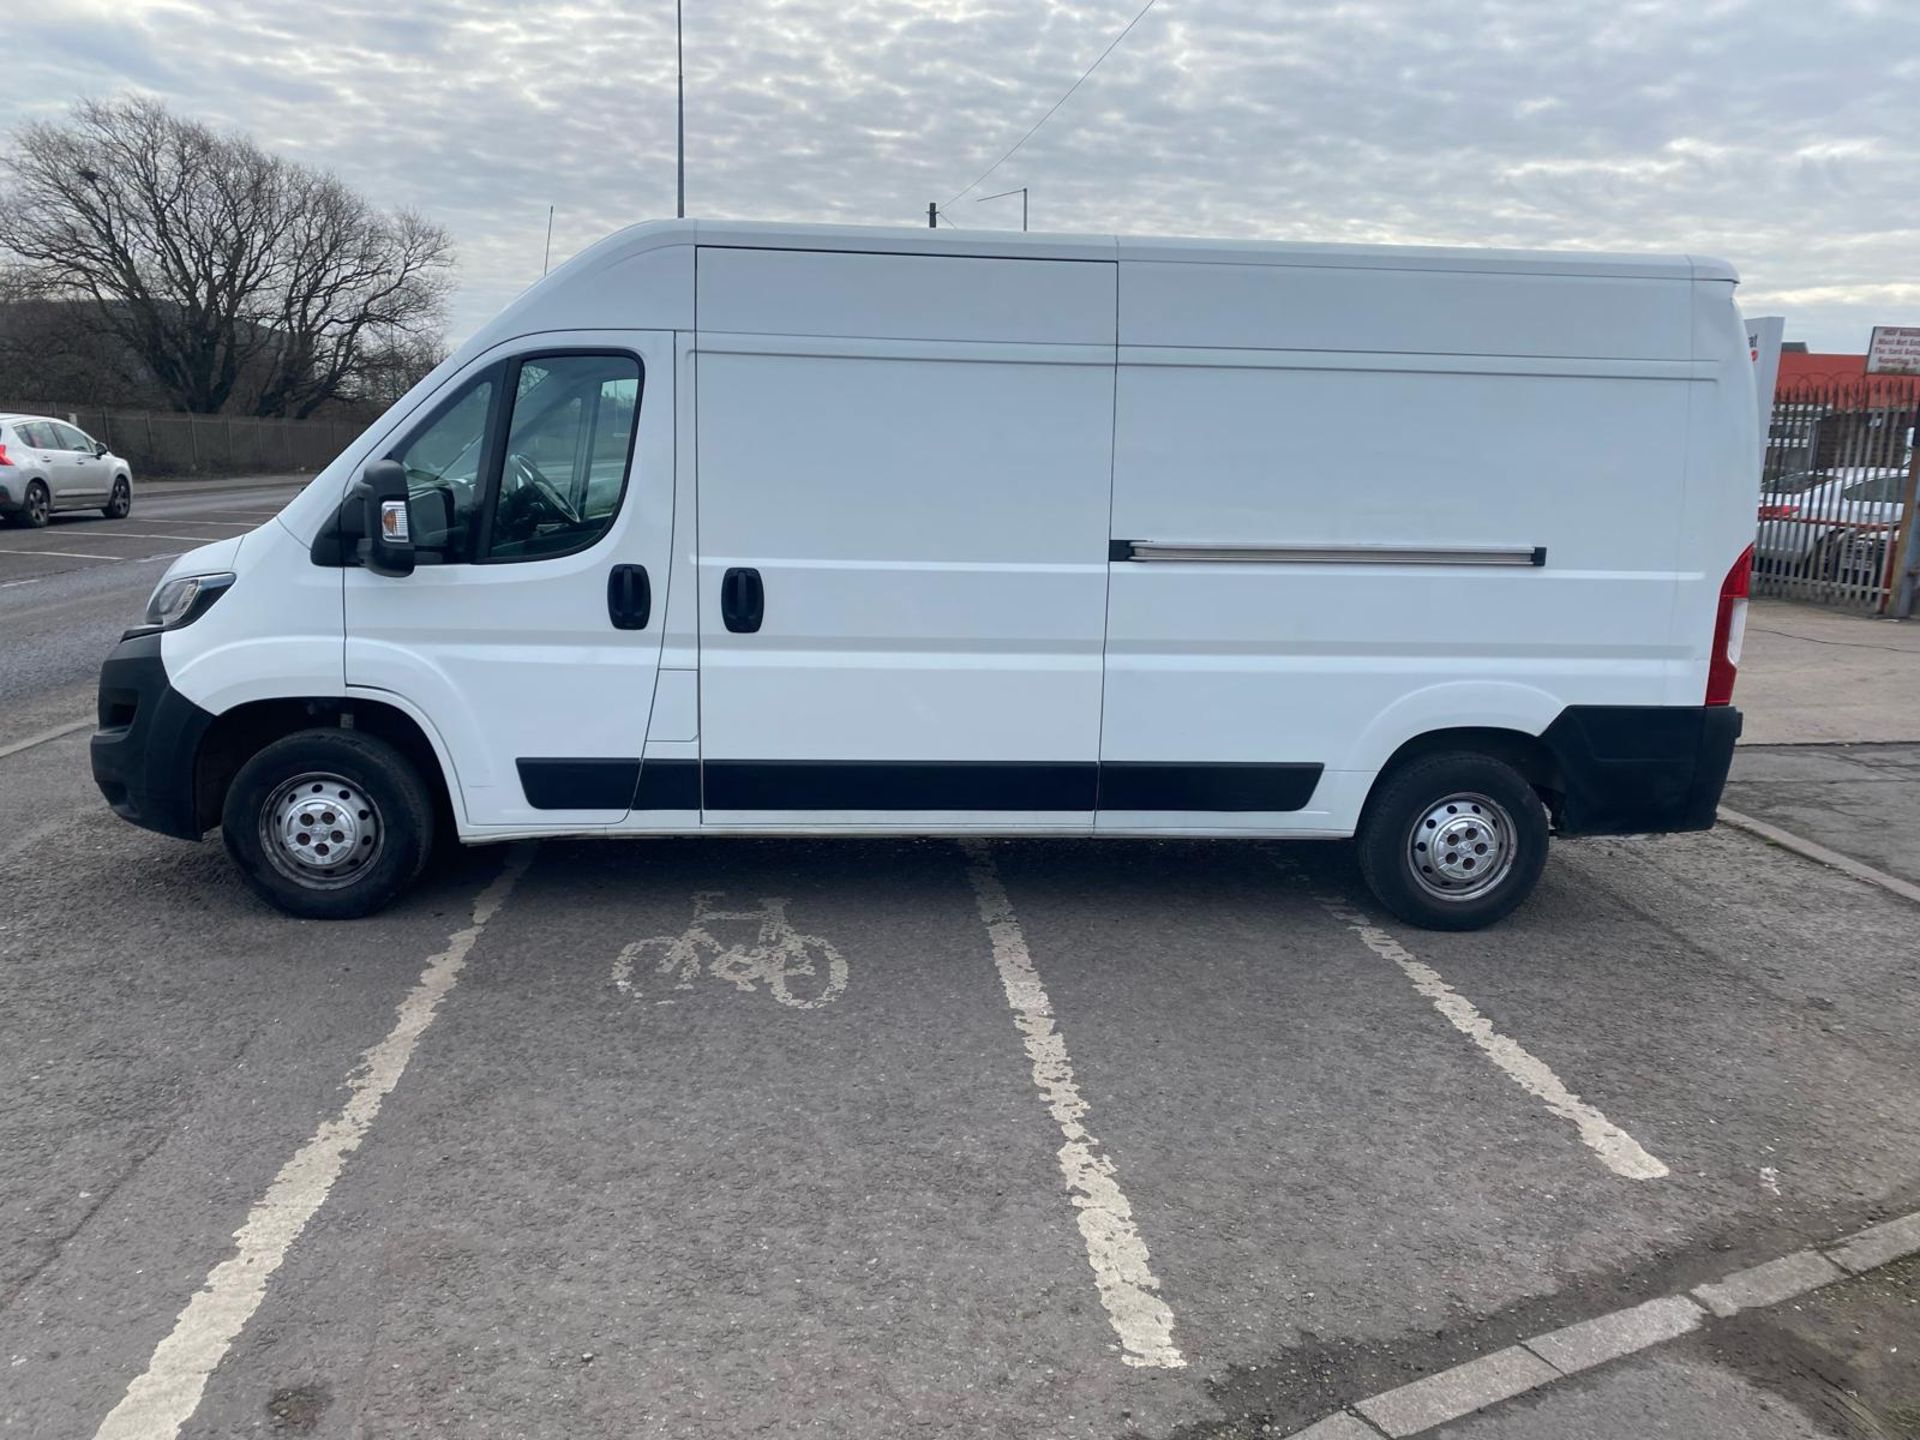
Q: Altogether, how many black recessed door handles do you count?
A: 2